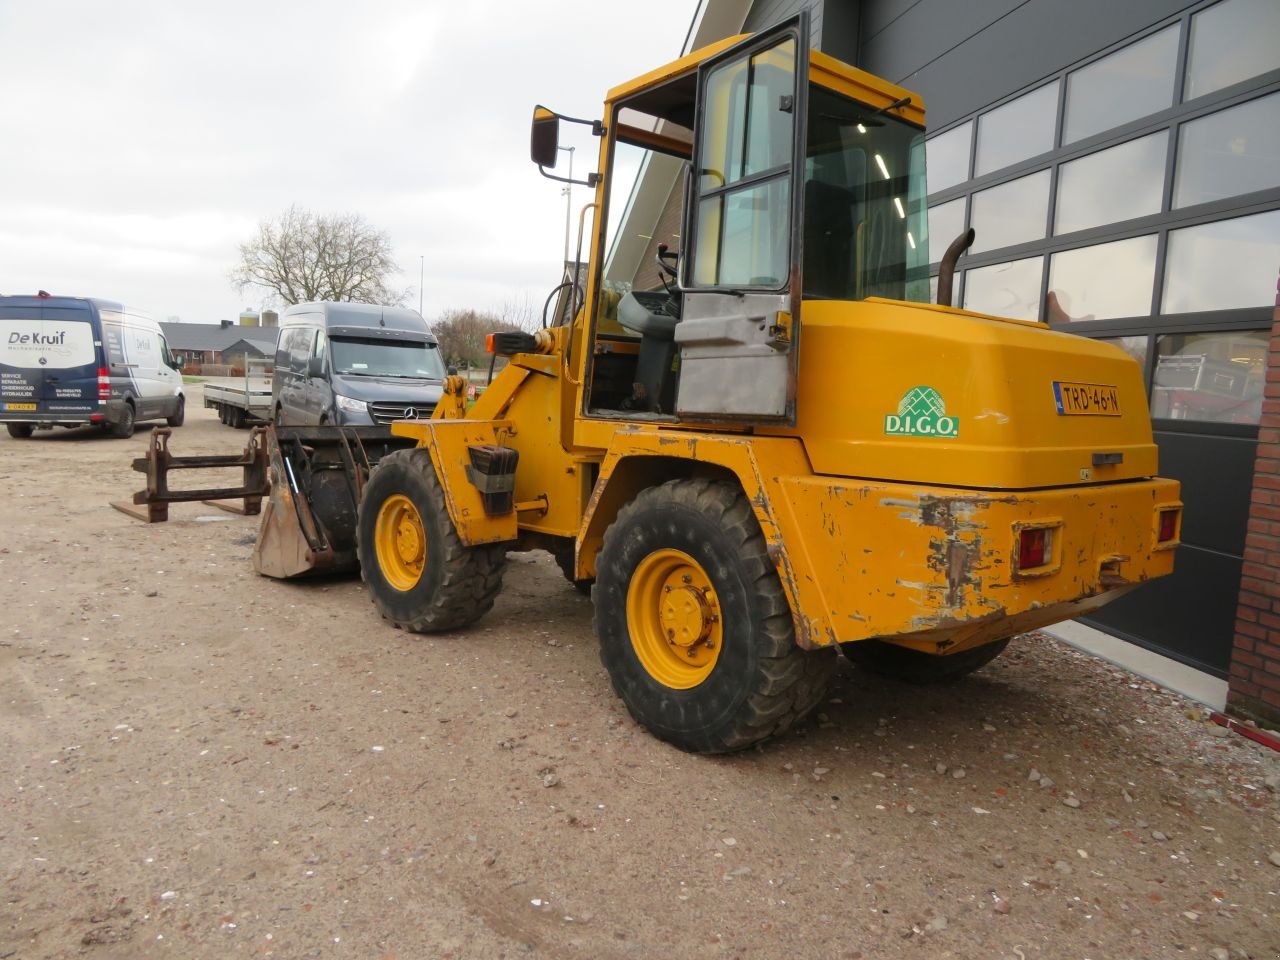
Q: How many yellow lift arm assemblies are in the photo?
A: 1